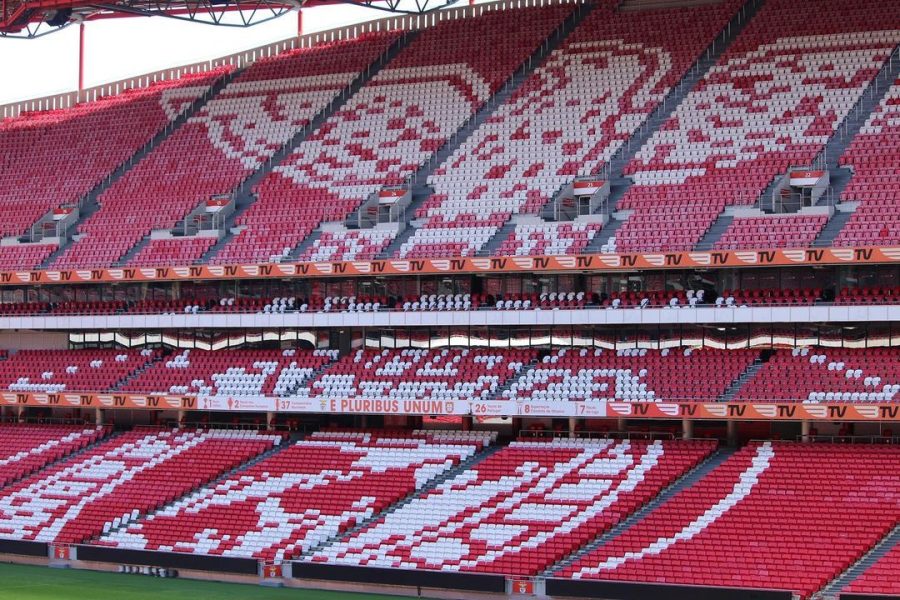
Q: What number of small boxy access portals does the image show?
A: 5